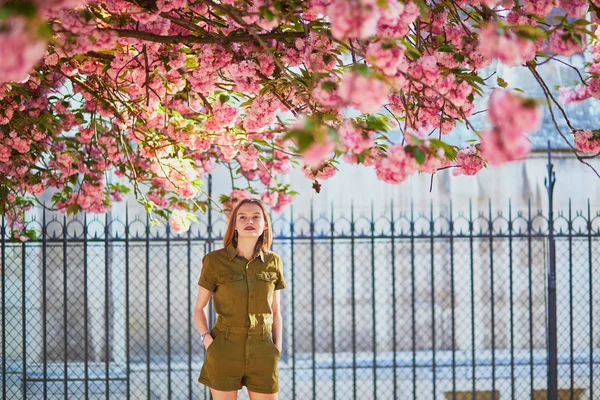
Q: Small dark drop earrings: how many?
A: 2